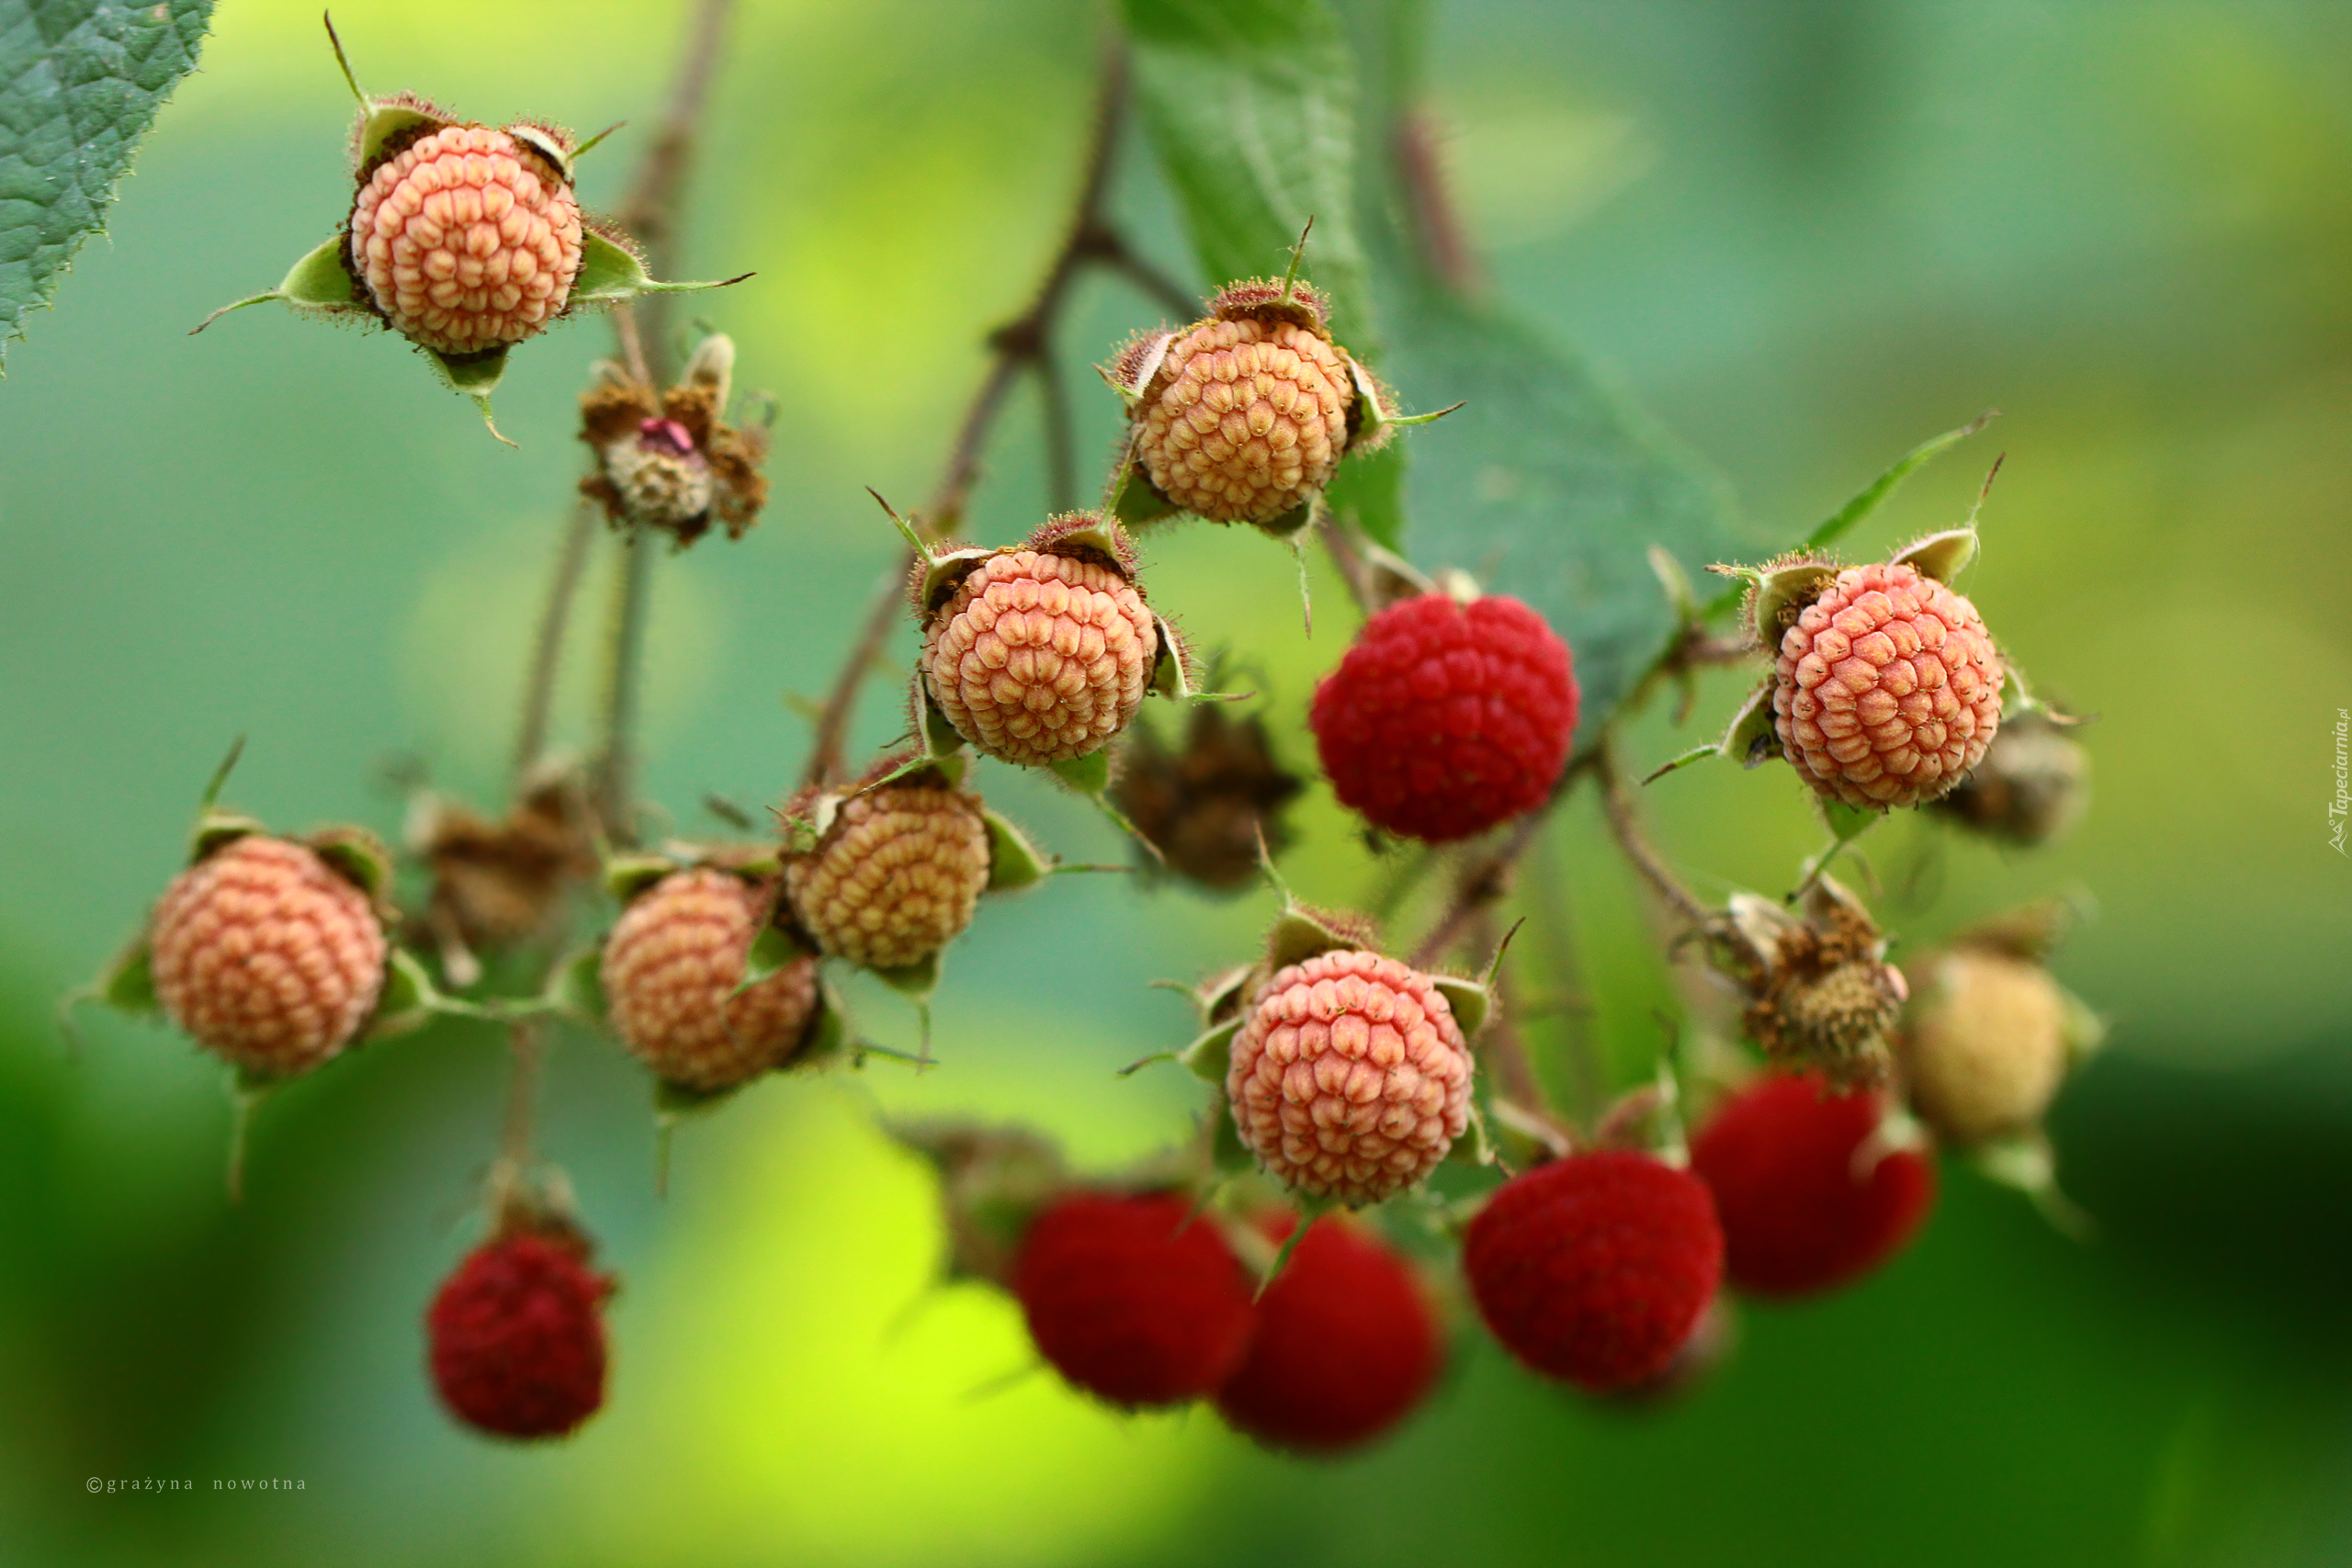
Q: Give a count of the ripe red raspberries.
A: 6